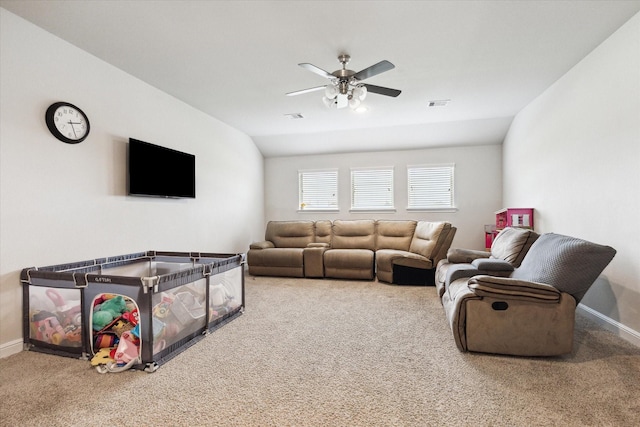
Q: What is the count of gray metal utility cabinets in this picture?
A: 0